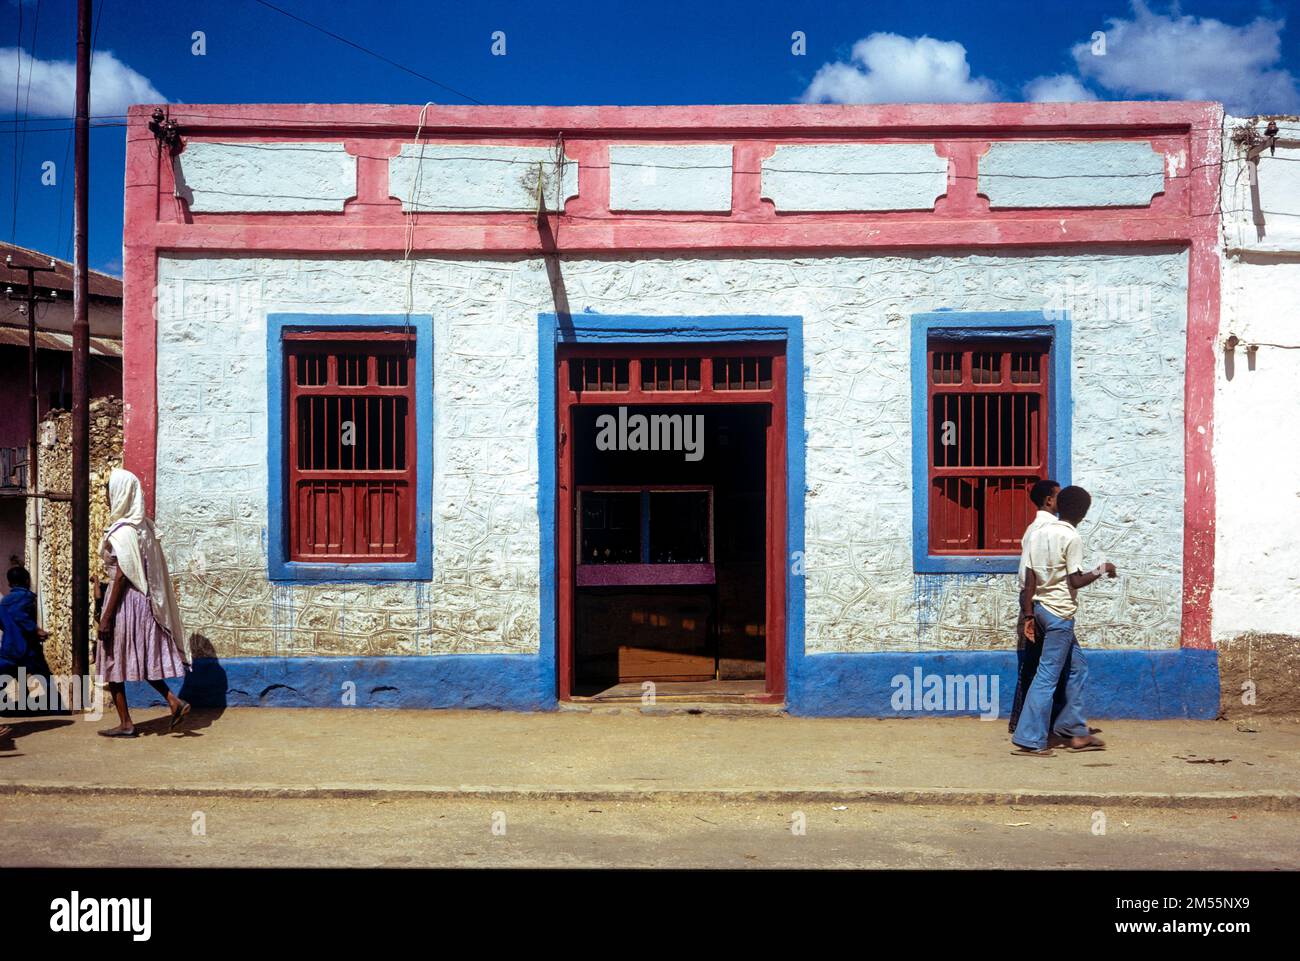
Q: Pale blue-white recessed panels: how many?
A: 5